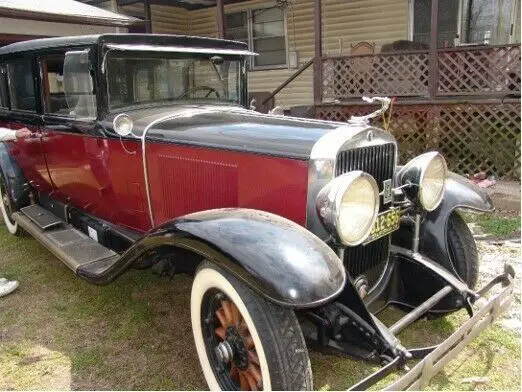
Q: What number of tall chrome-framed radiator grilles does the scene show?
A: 1